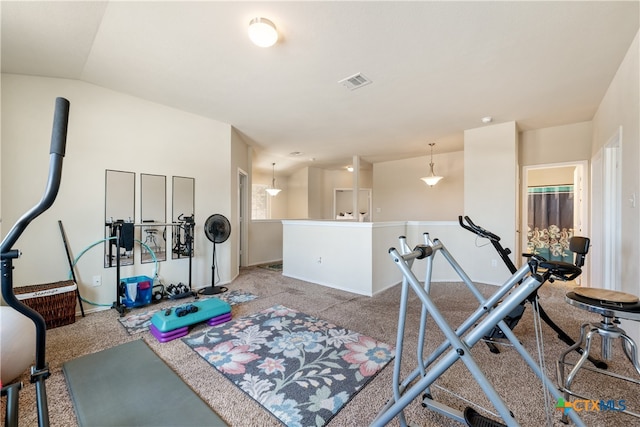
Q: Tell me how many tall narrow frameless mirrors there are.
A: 3